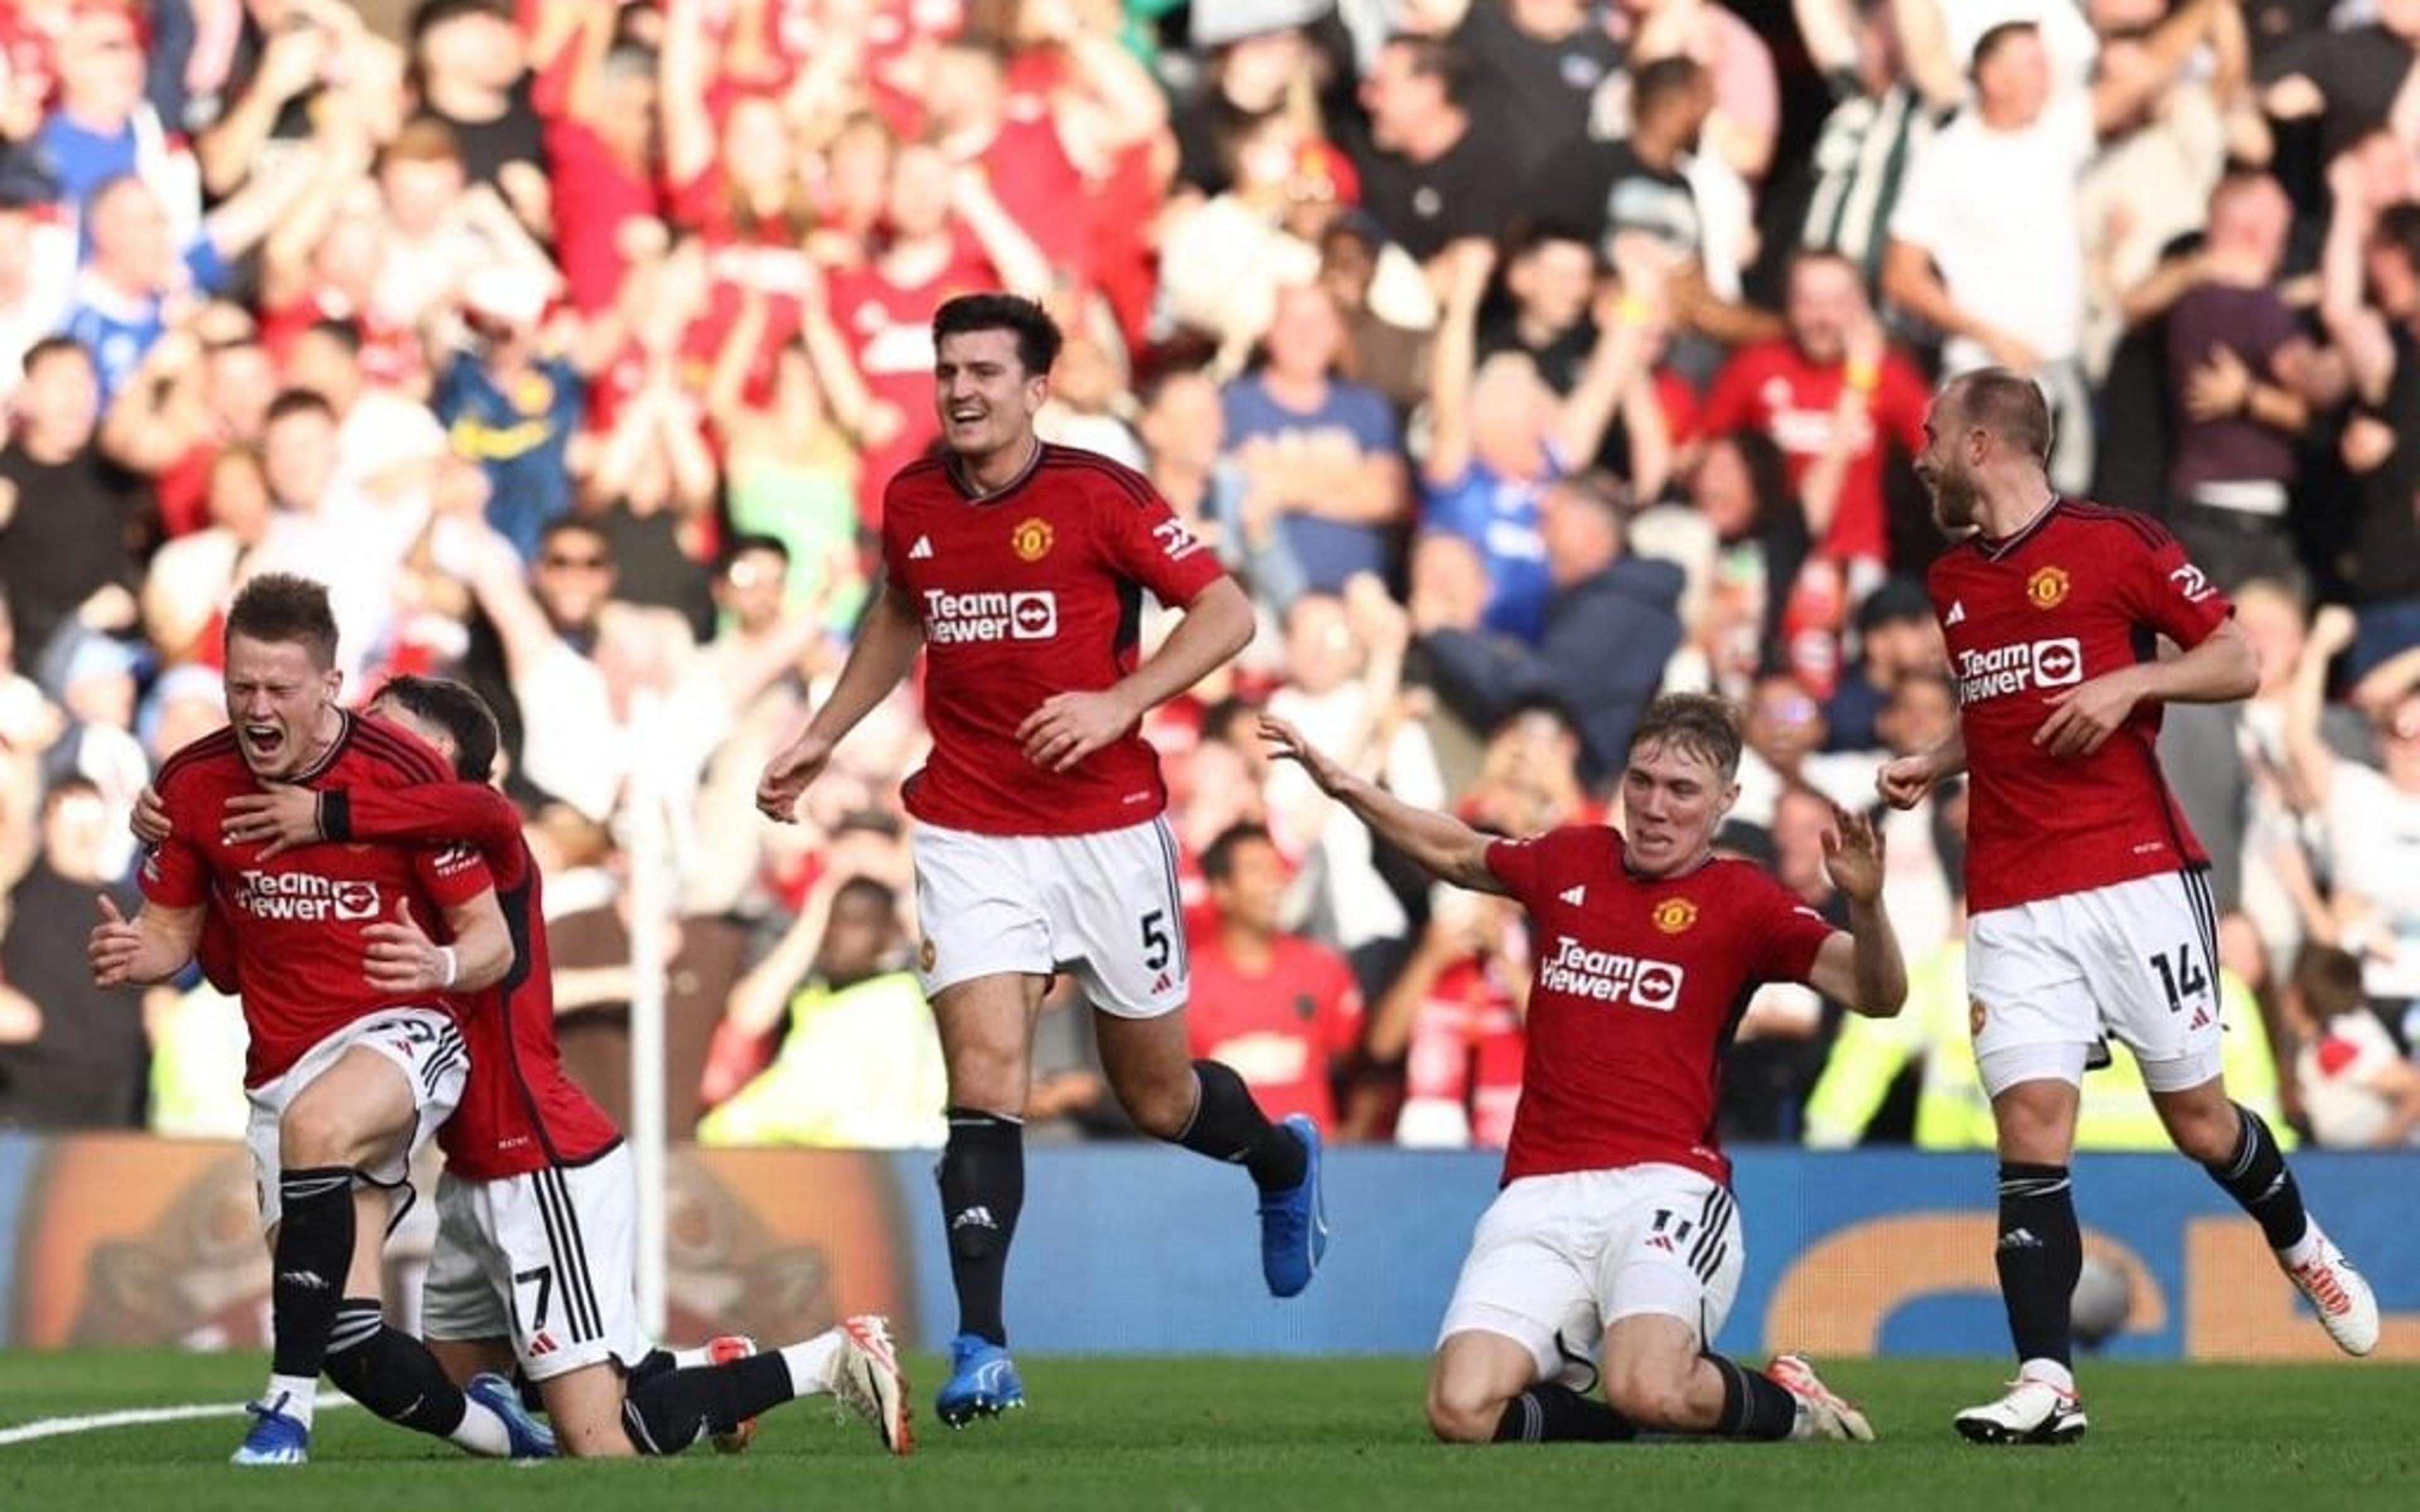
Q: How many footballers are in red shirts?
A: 5